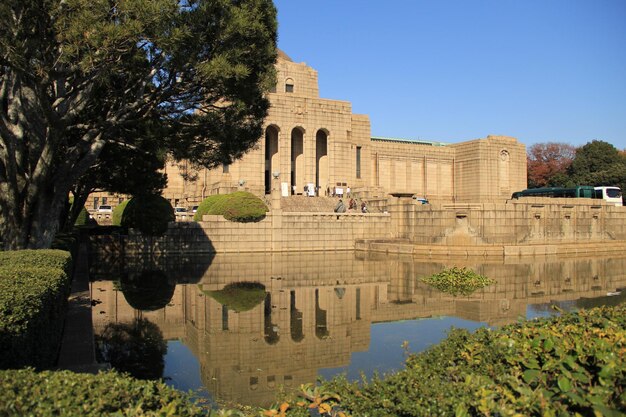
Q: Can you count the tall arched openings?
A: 3